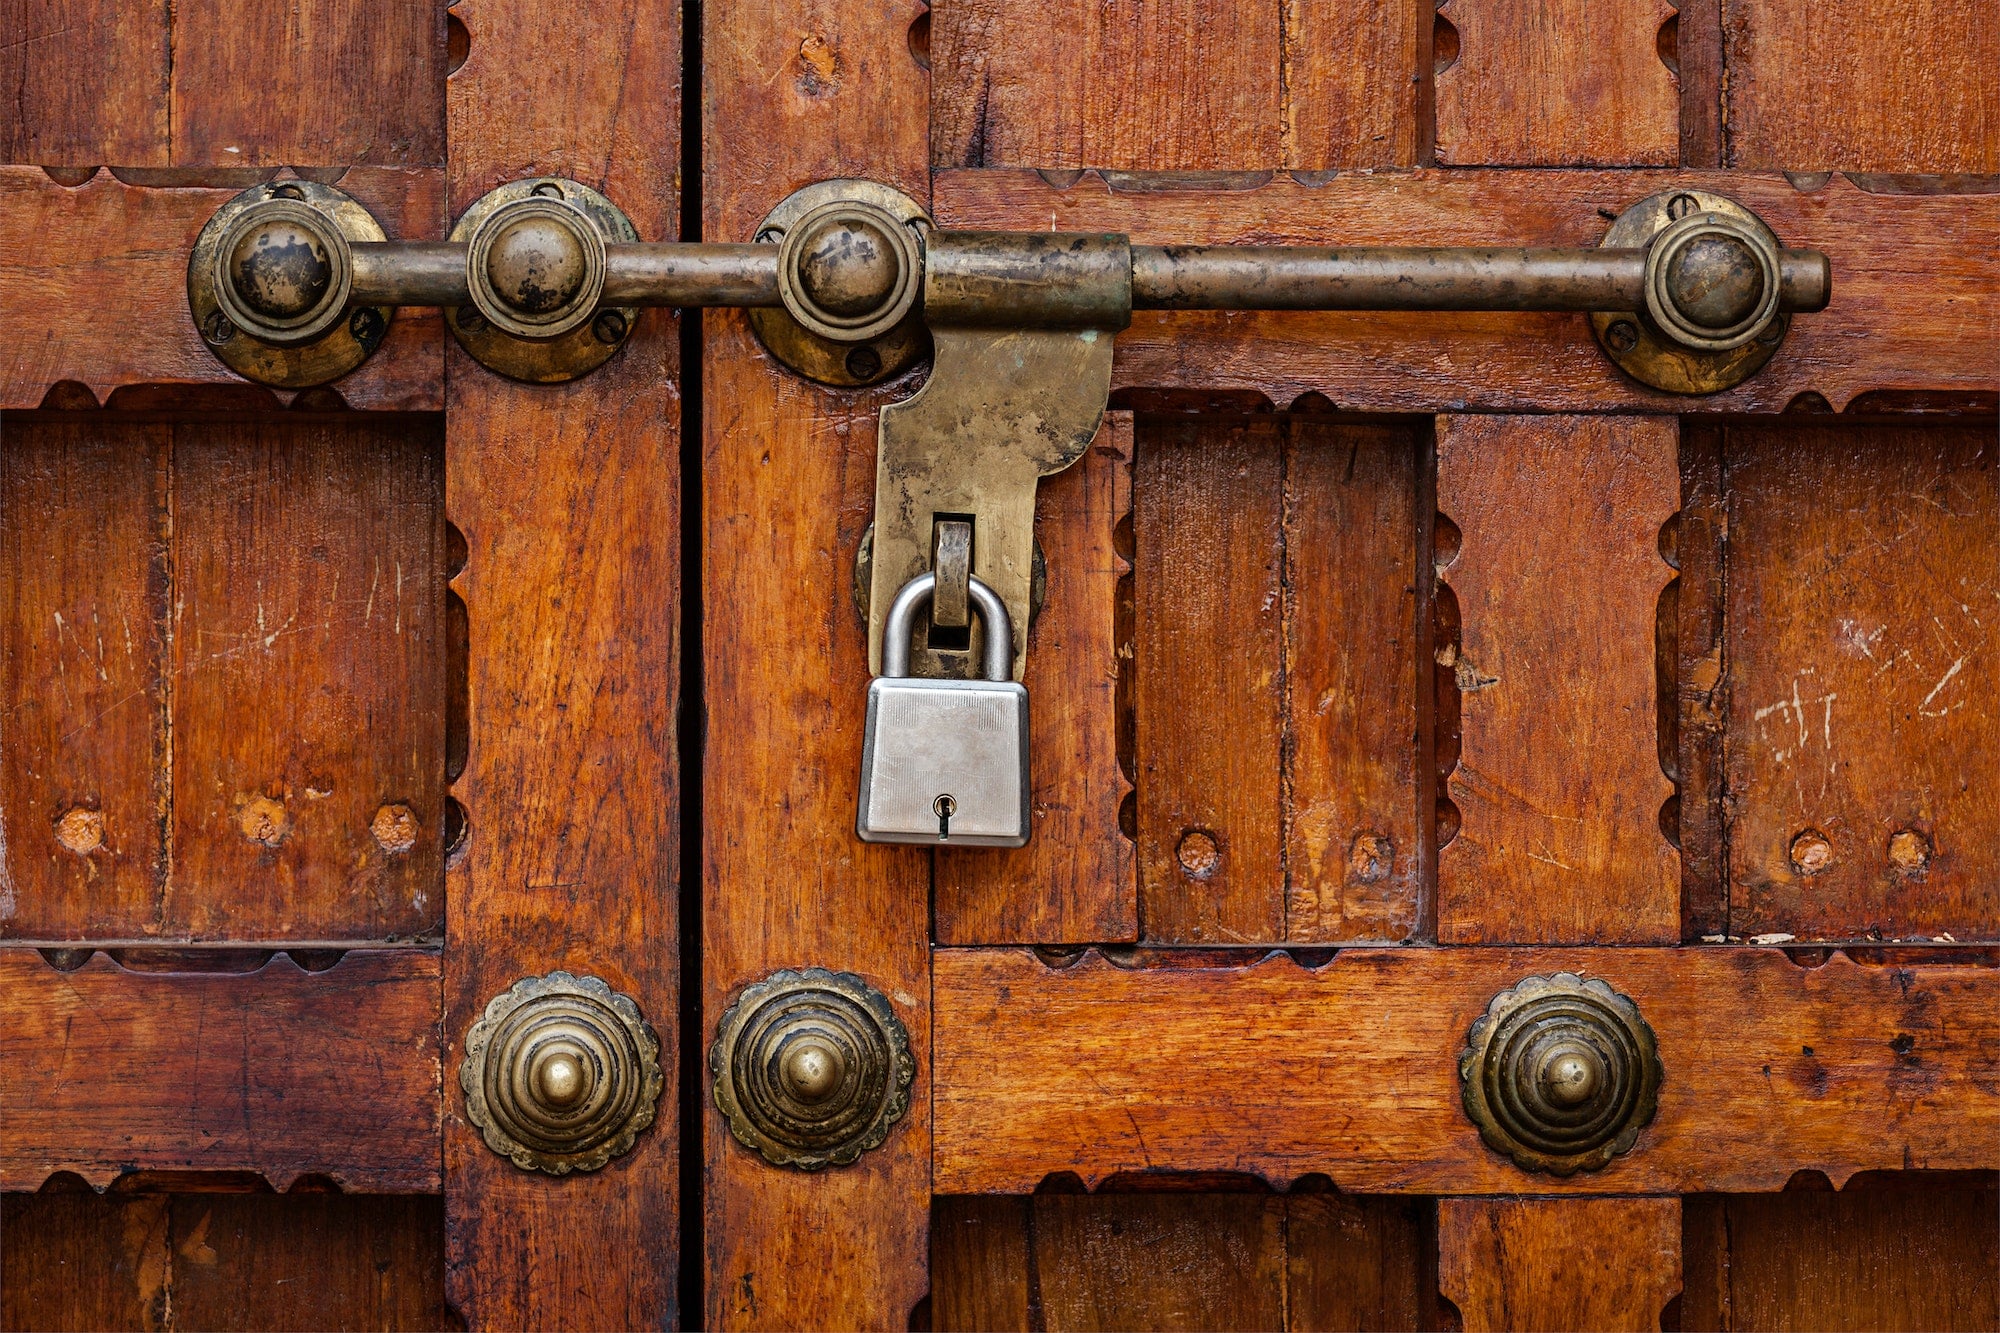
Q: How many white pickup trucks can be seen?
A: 0